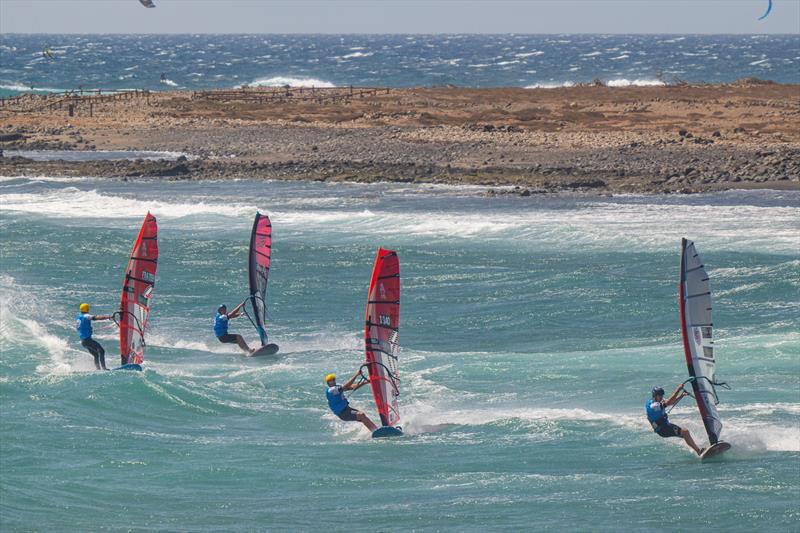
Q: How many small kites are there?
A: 2